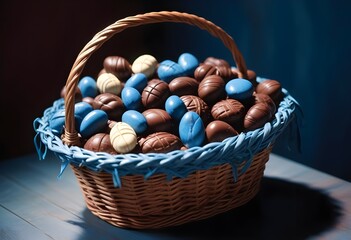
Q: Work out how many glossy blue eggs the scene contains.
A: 12